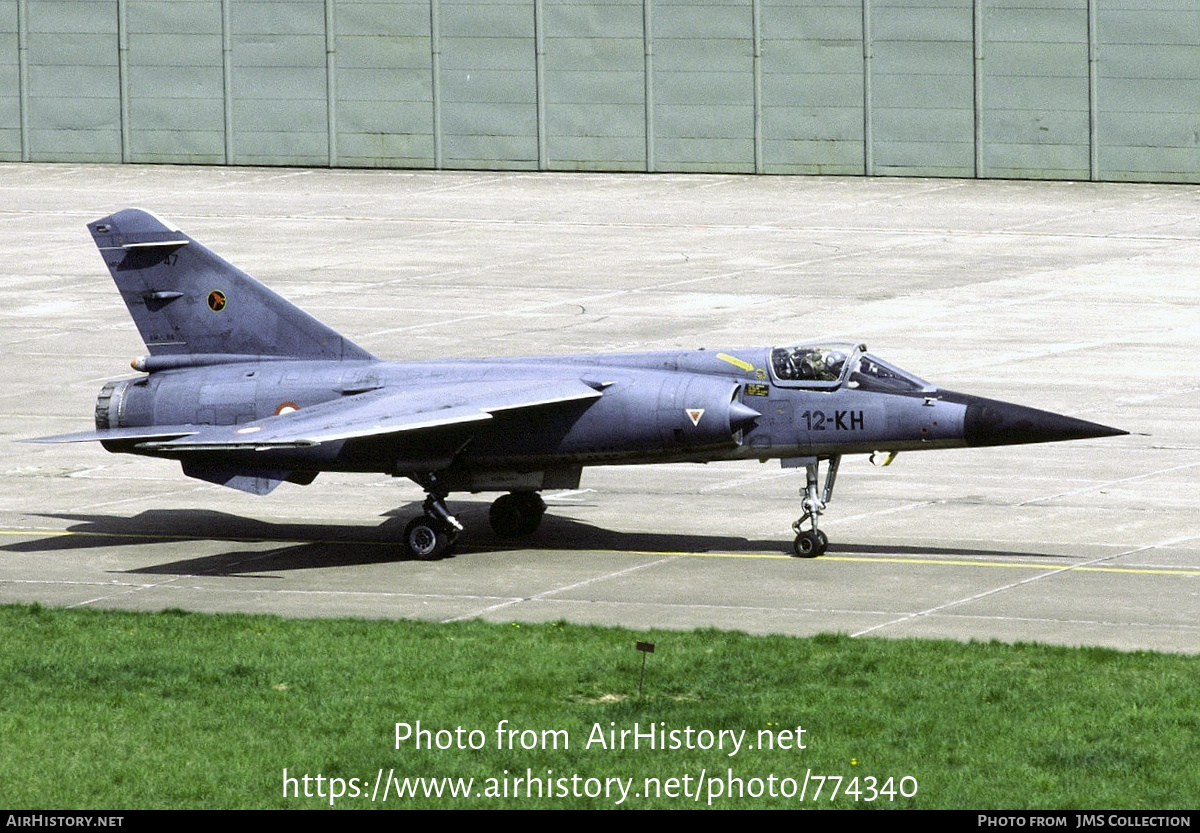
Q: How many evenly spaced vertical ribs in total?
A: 11